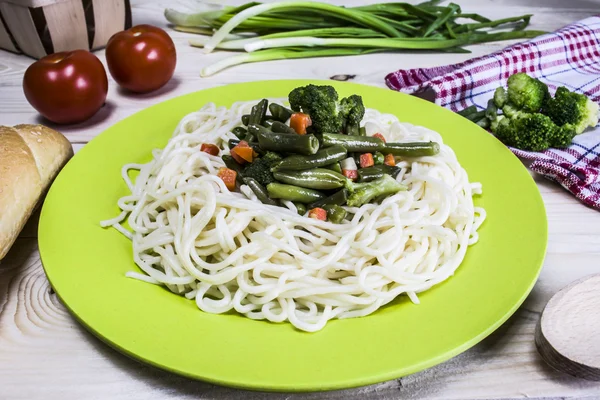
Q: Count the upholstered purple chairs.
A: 0